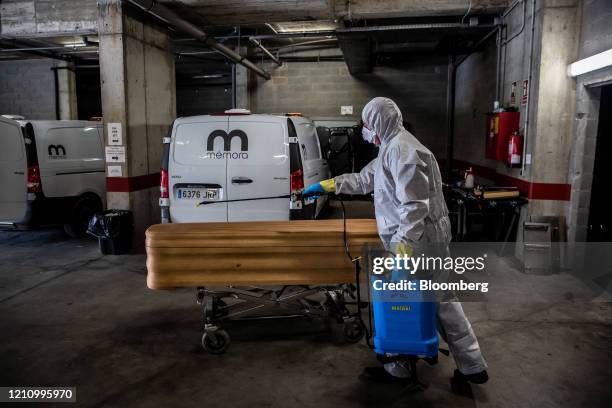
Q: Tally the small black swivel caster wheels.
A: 2